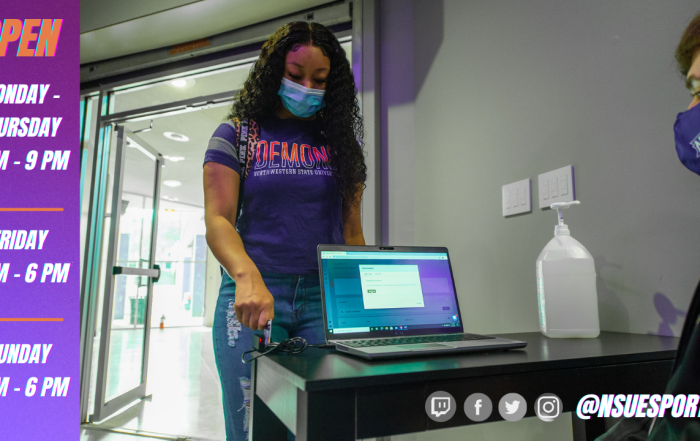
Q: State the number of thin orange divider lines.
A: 2